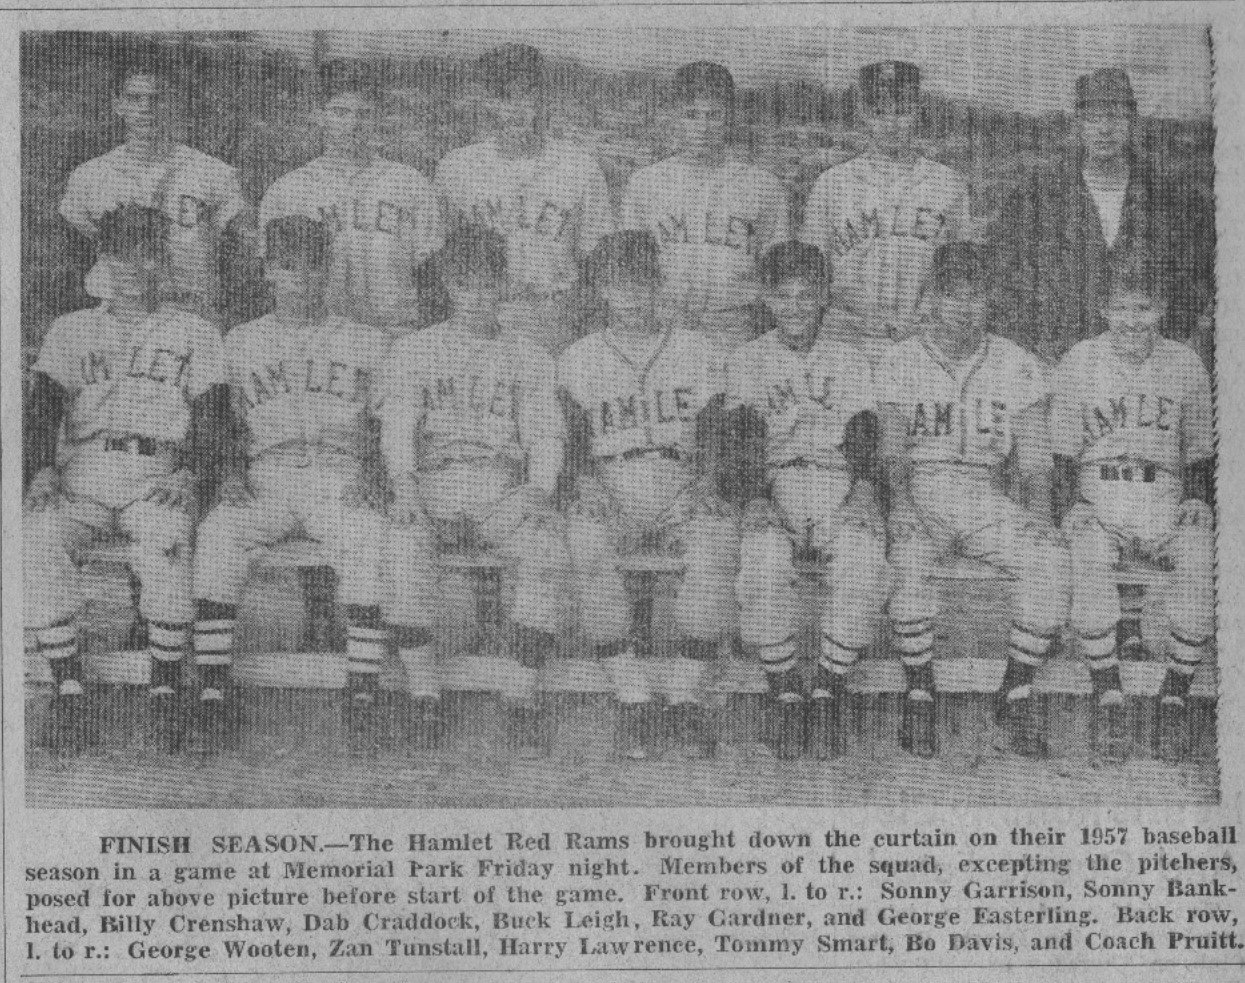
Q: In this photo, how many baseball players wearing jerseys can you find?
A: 12